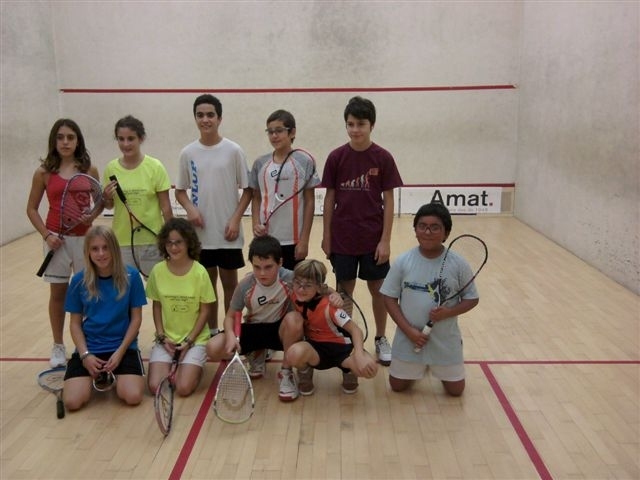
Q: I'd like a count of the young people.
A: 10